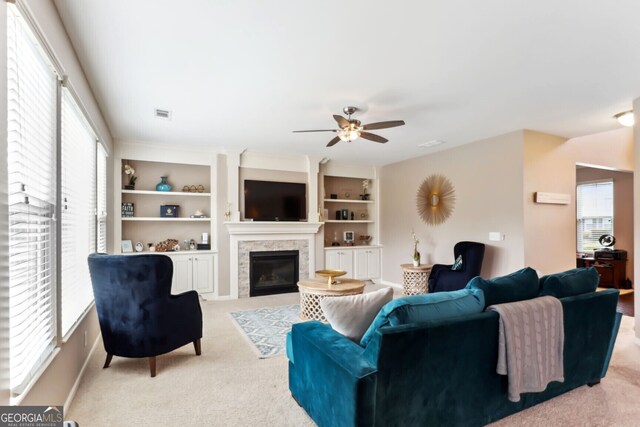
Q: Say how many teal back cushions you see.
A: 3